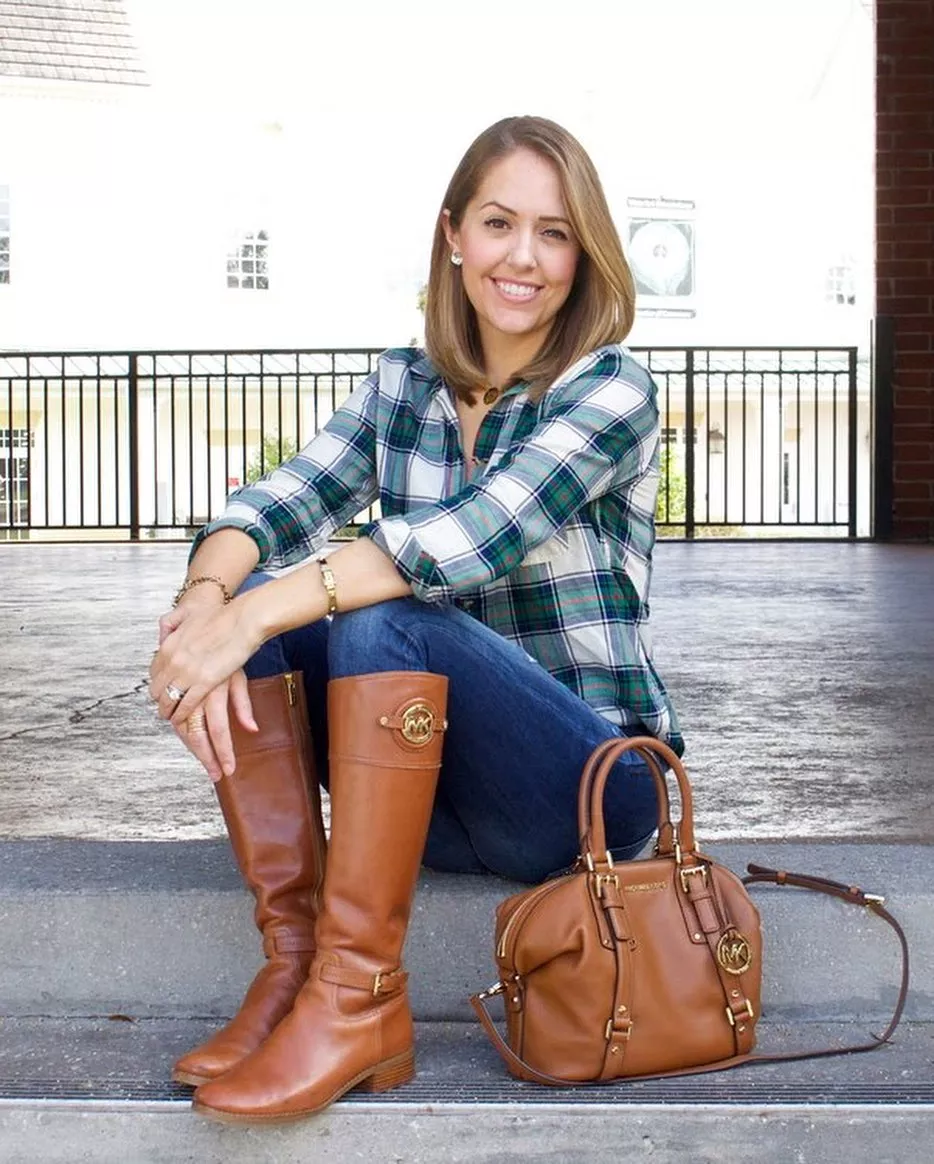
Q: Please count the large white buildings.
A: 1